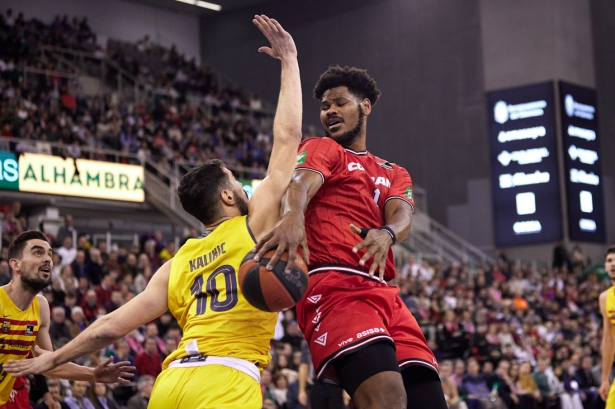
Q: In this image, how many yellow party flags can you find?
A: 0